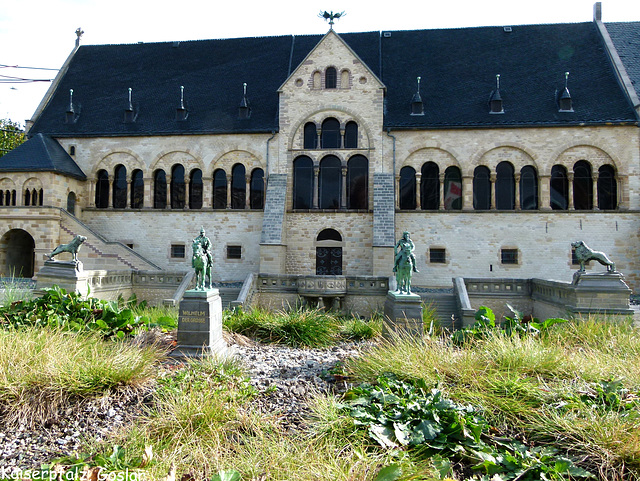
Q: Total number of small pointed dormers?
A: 7